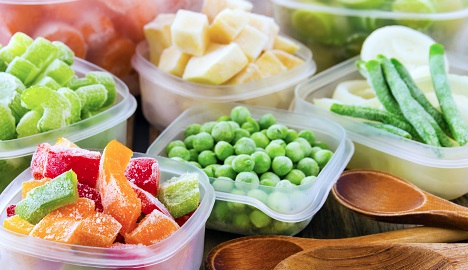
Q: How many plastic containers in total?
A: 7